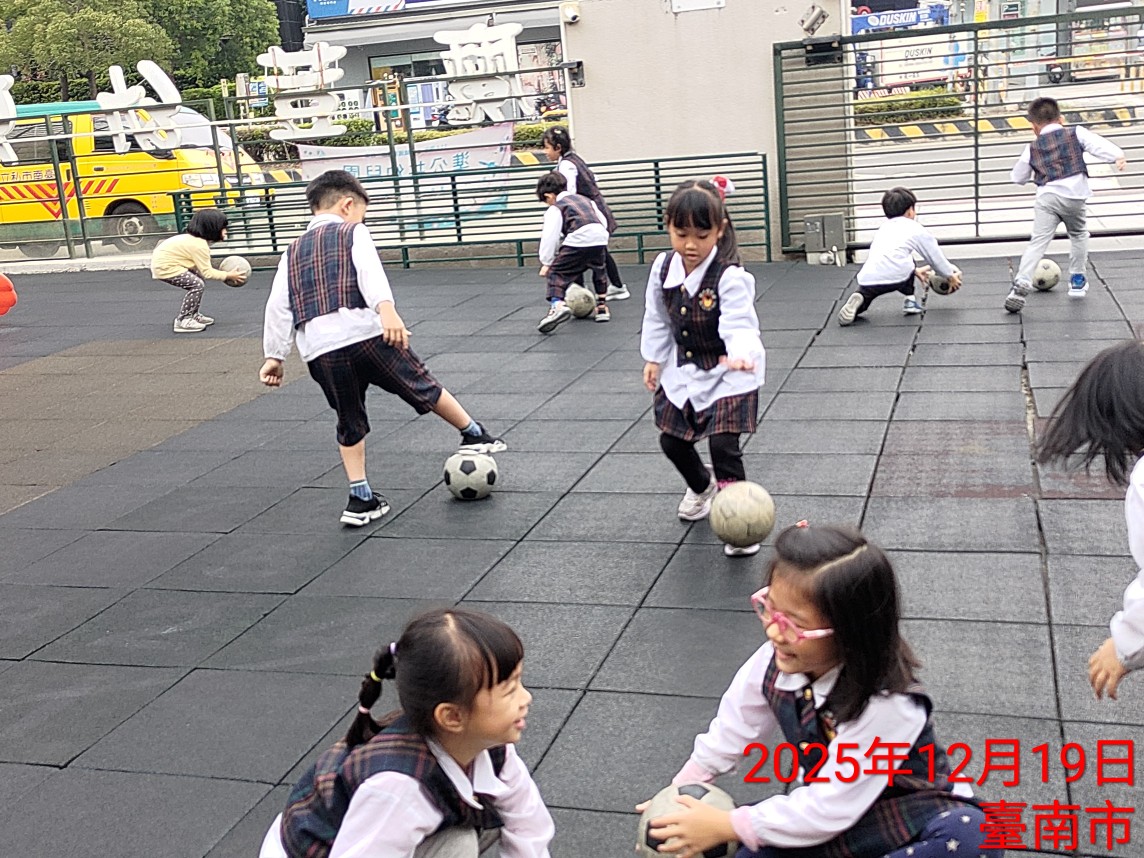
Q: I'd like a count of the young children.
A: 10